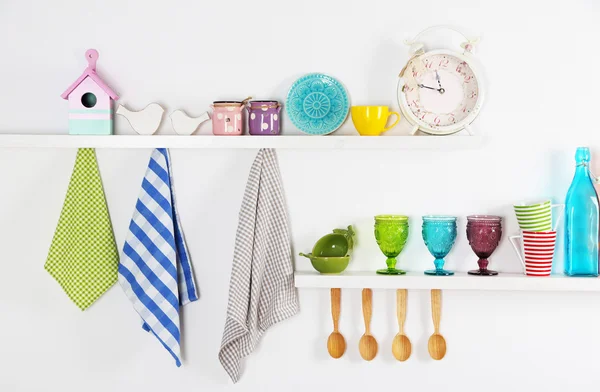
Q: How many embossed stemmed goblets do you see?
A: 3